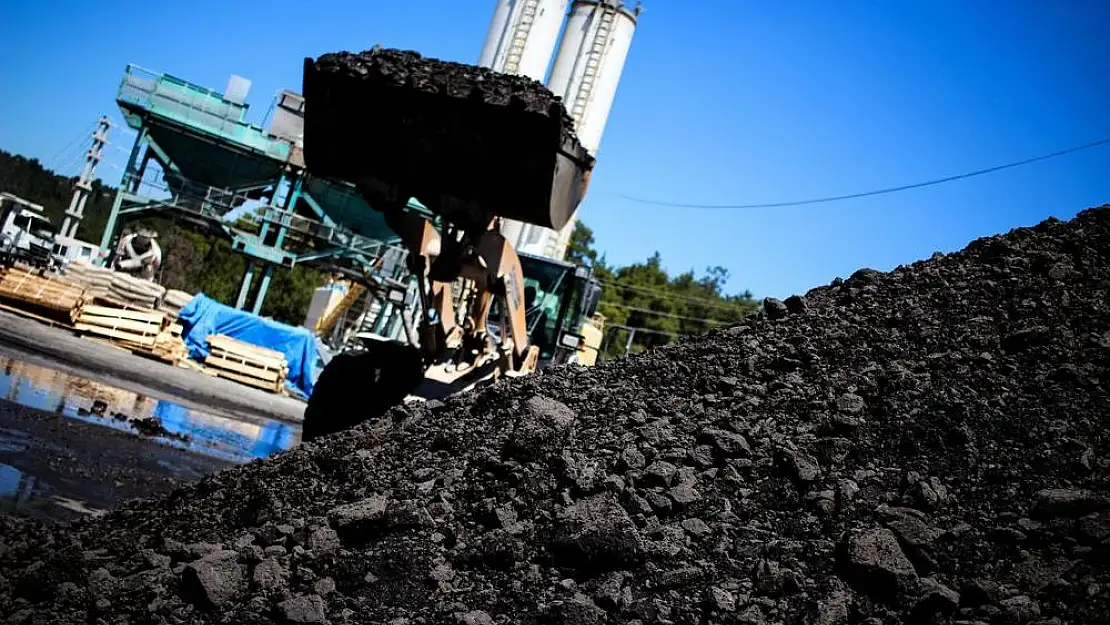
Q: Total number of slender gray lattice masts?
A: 1